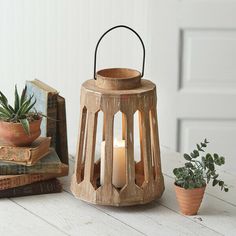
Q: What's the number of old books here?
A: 6